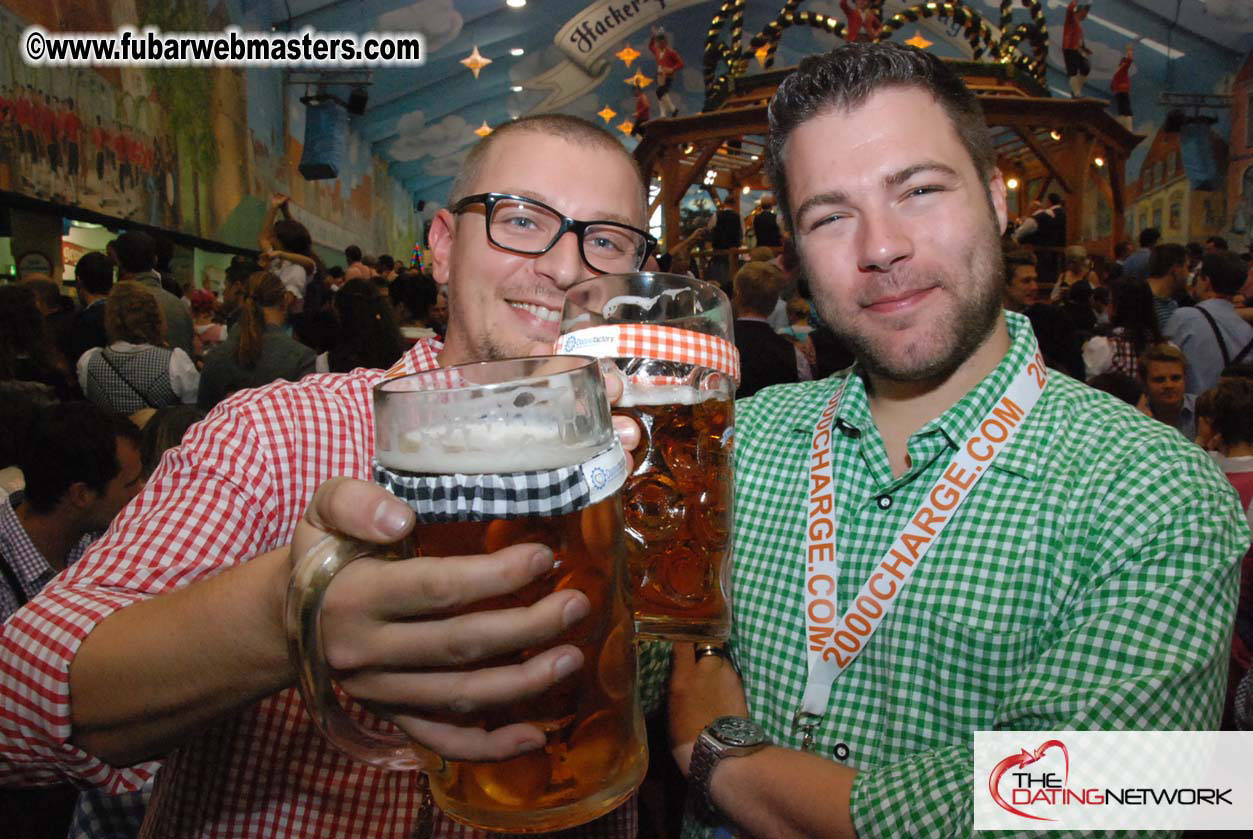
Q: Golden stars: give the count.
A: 8